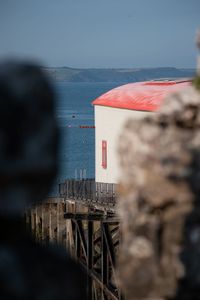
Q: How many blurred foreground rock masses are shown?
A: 2